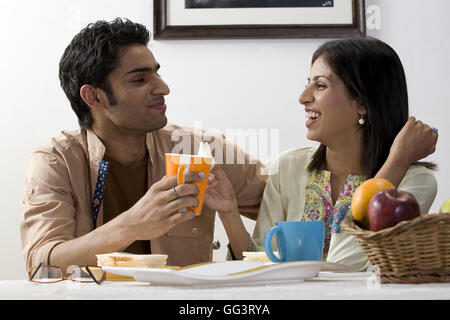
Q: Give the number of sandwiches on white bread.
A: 2